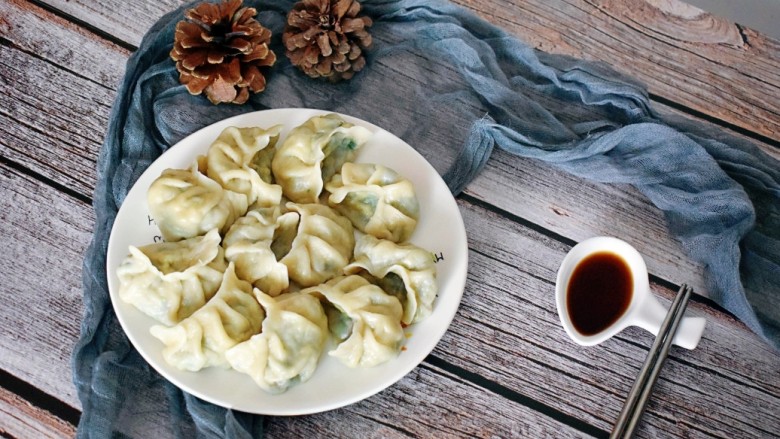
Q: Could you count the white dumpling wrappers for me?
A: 11